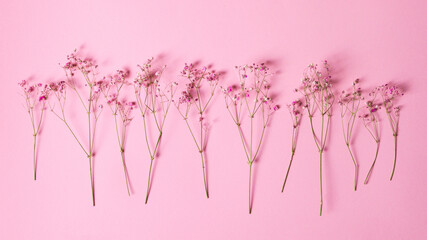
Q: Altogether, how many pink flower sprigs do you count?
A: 11